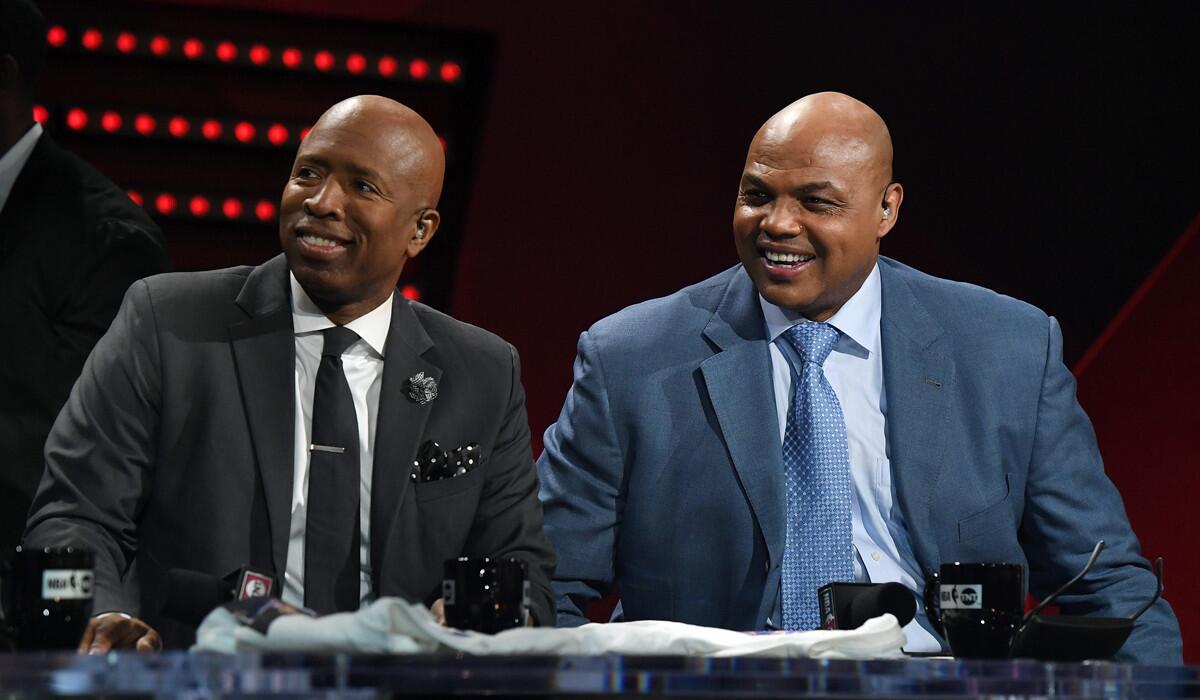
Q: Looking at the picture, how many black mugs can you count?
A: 3